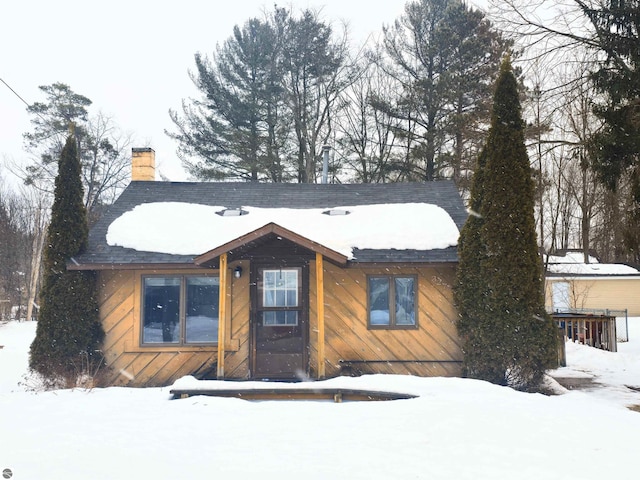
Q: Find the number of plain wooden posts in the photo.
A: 2